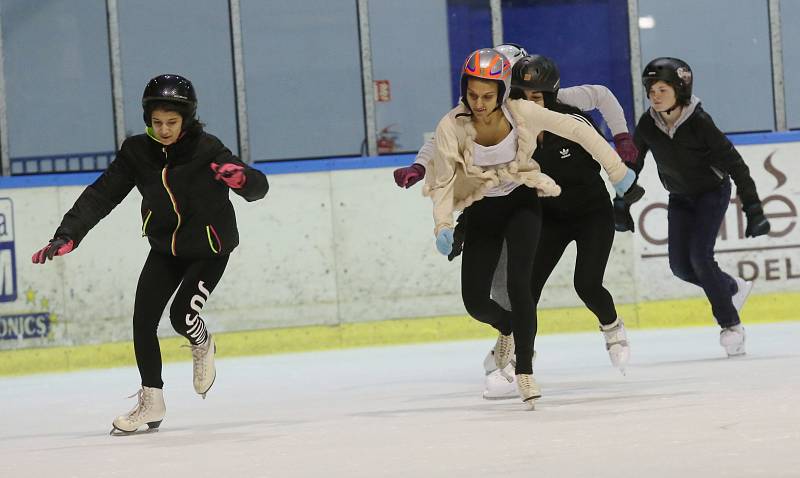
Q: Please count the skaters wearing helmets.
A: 5